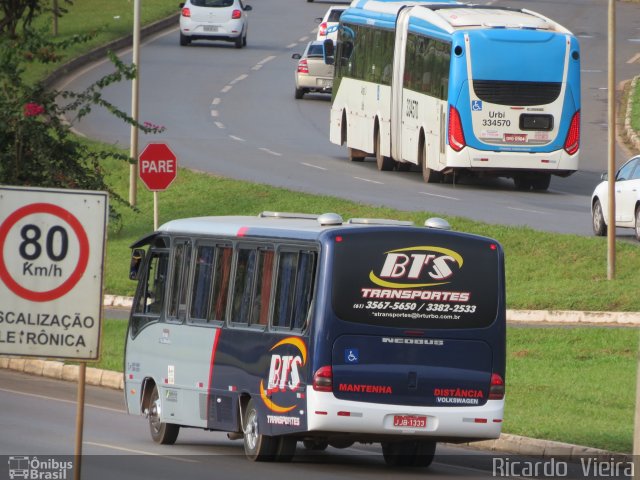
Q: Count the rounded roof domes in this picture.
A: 2